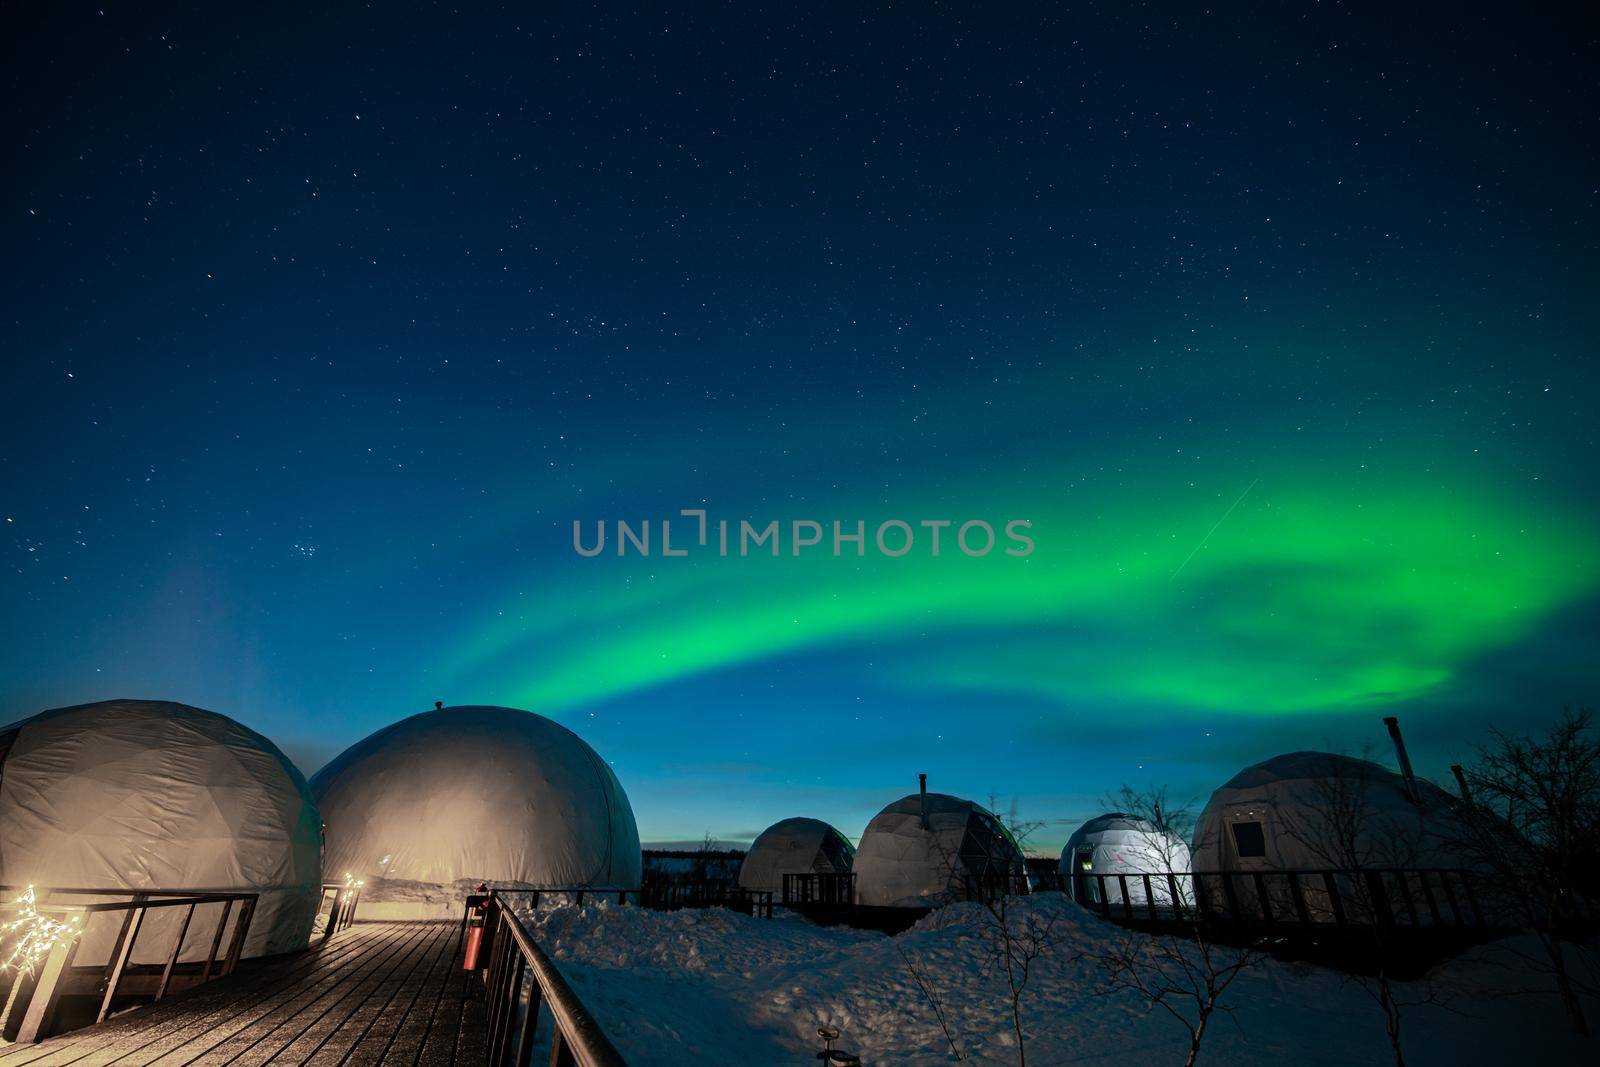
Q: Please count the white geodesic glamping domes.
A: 6